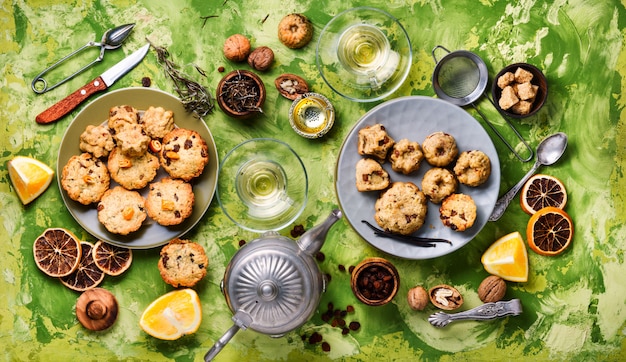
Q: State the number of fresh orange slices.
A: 3